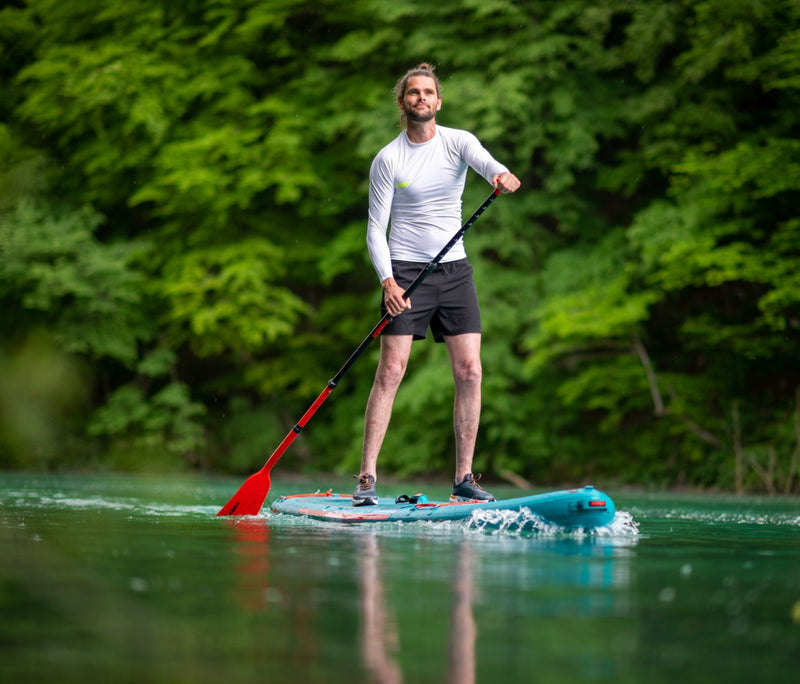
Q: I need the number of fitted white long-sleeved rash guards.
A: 1